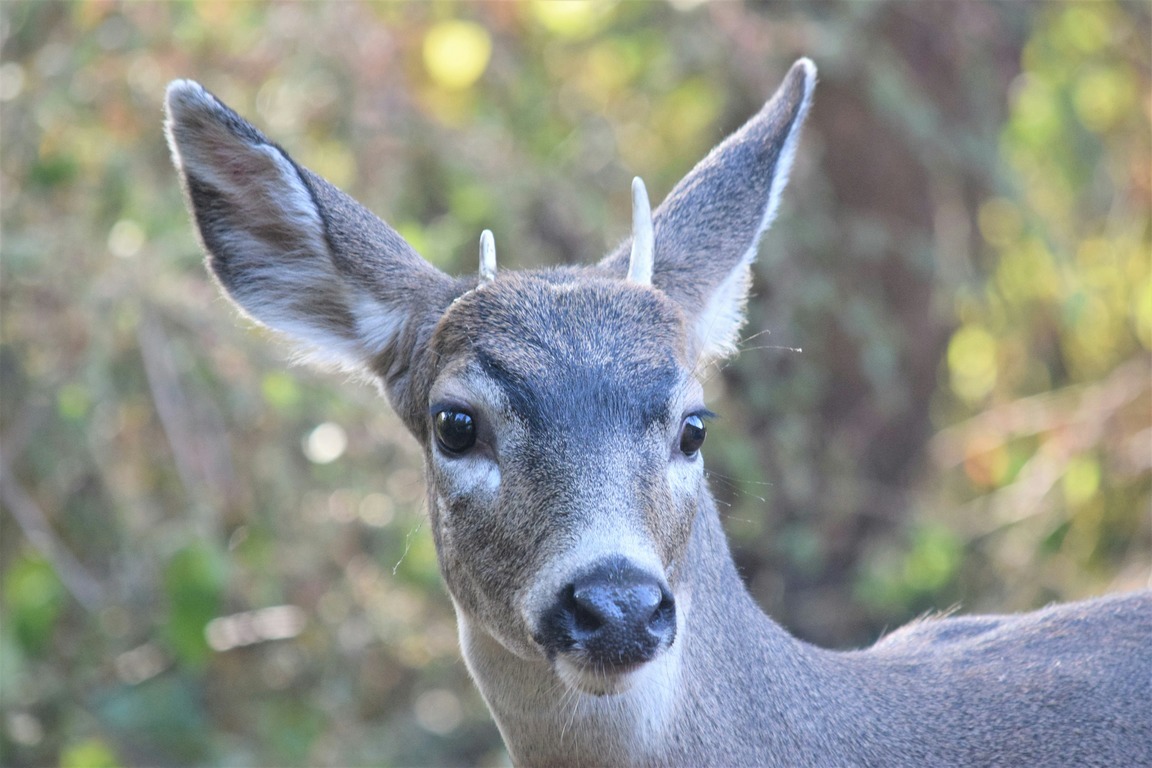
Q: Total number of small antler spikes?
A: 2